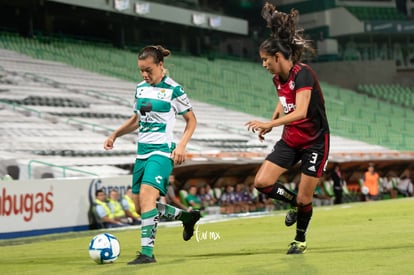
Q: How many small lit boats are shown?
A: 0